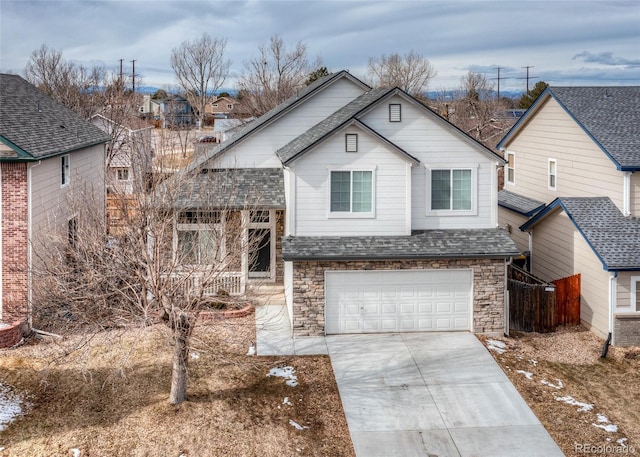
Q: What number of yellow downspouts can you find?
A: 0